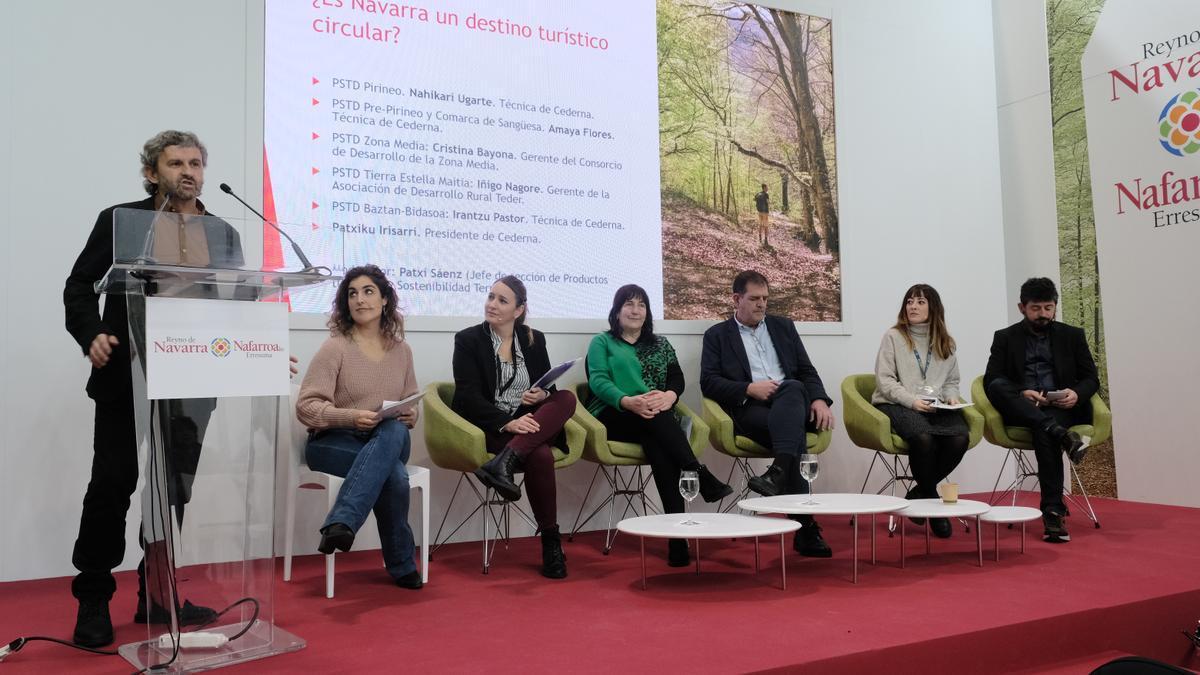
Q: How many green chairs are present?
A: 5